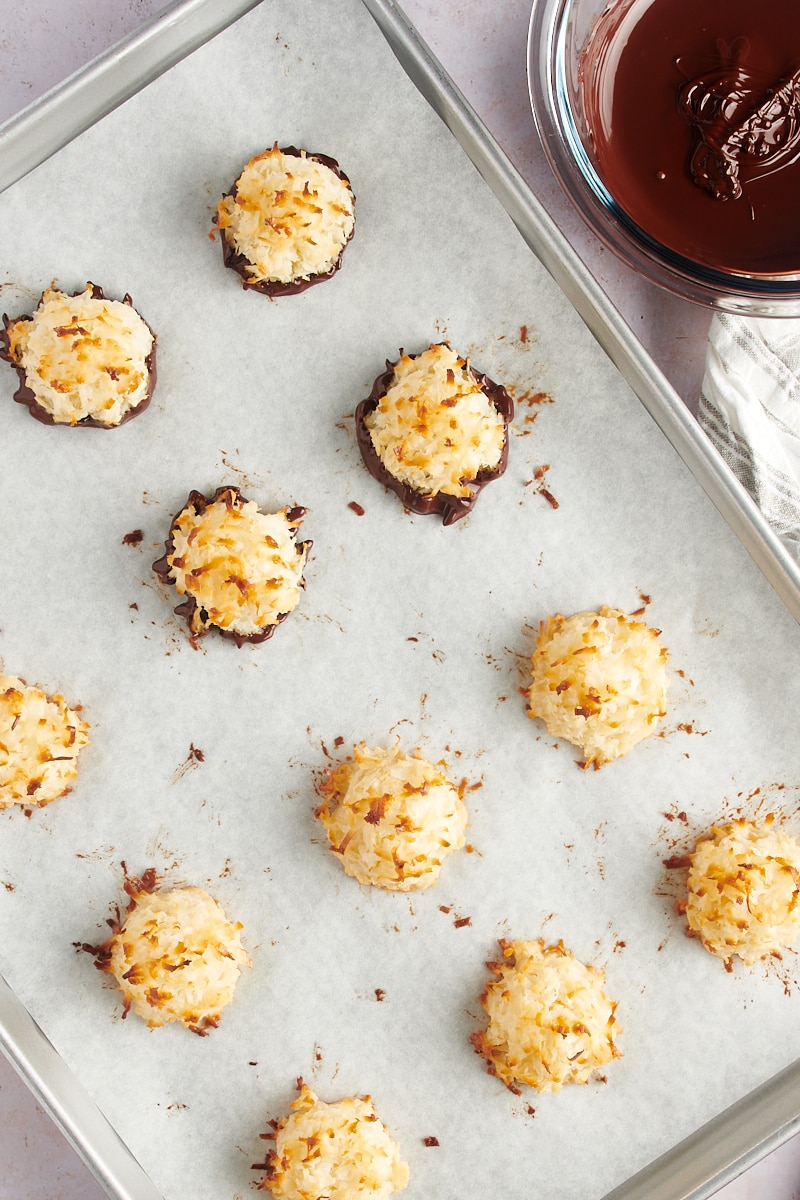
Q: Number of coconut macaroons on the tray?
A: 11